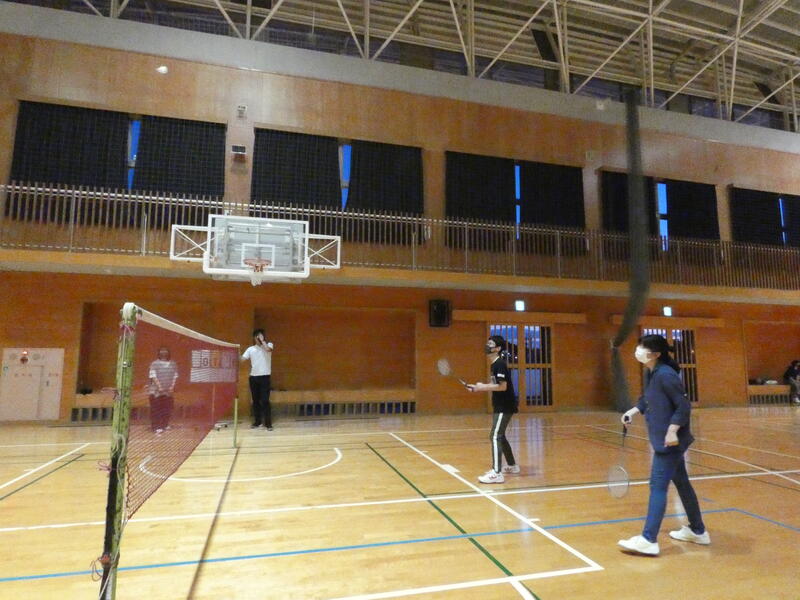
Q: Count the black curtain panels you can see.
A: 10